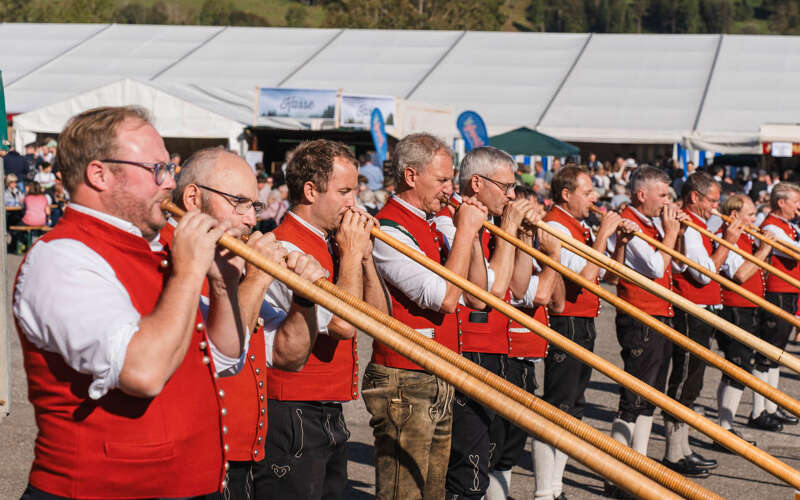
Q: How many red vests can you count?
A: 11